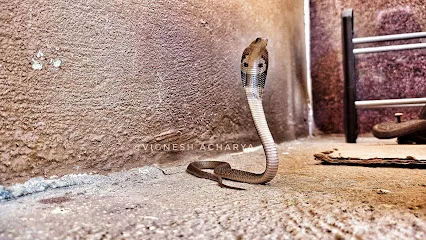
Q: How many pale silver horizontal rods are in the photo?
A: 3